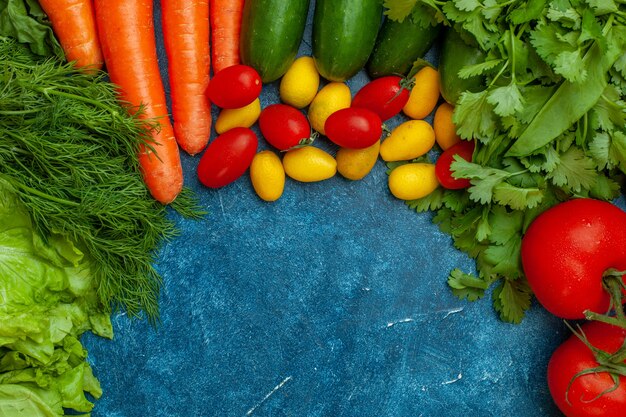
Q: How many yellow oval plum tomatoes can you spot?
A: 10